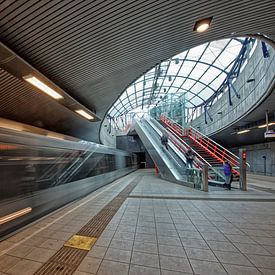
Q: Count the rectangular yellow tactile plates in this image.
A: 1